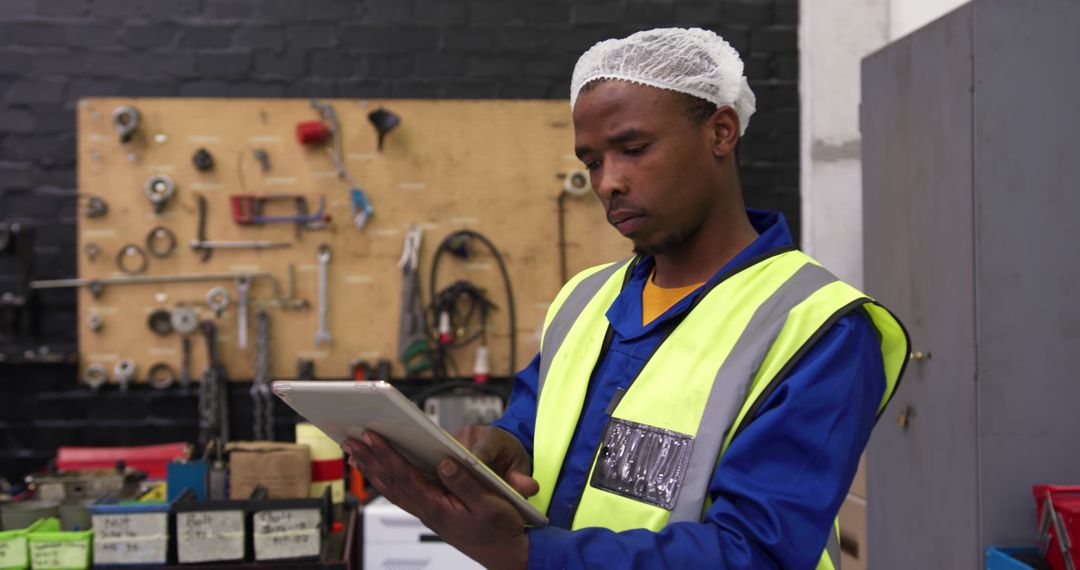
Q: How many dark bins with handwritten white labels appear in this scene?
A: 3